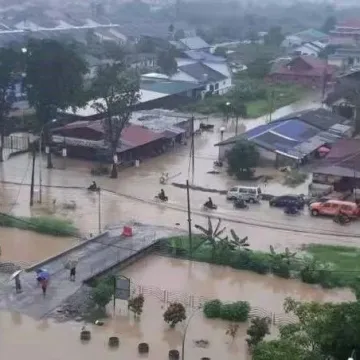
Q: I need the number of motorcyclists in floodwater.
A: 3